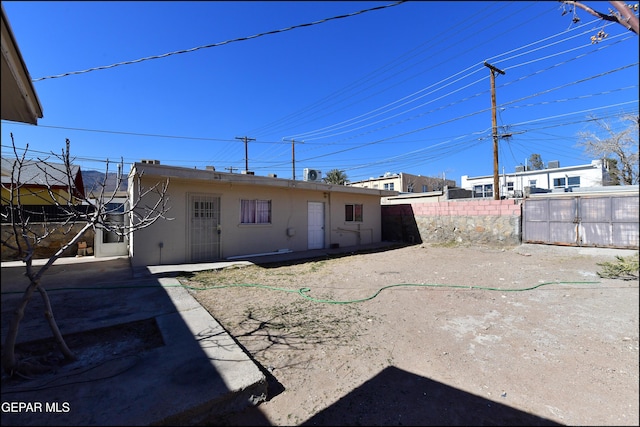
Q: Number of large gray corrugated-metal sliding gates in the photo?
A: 1